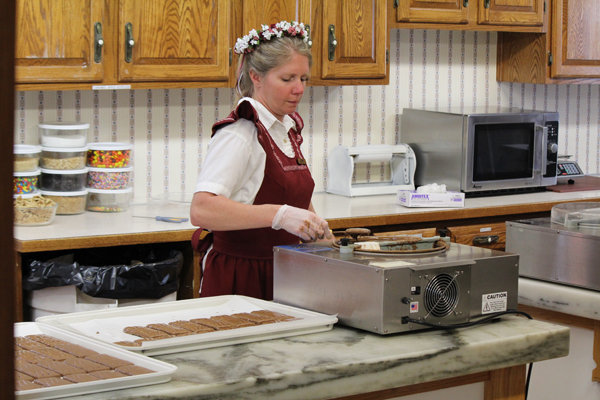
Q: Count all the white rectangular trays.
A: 2